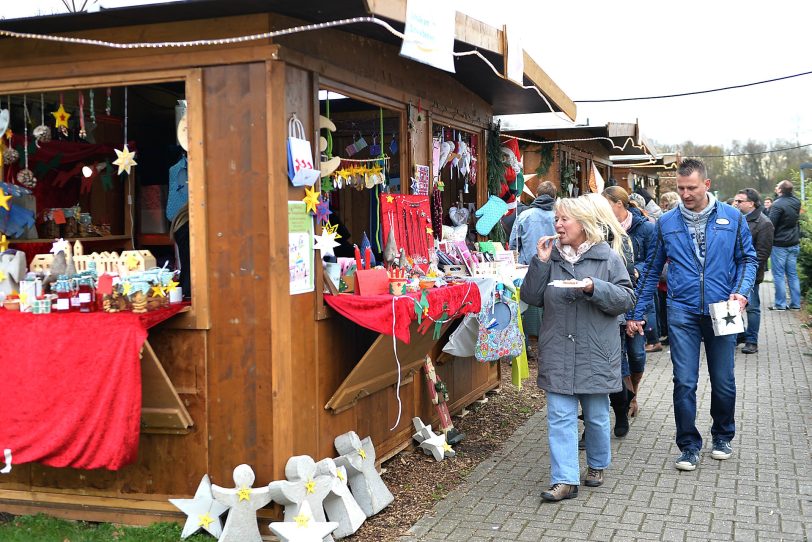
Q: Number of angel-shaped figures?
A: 4